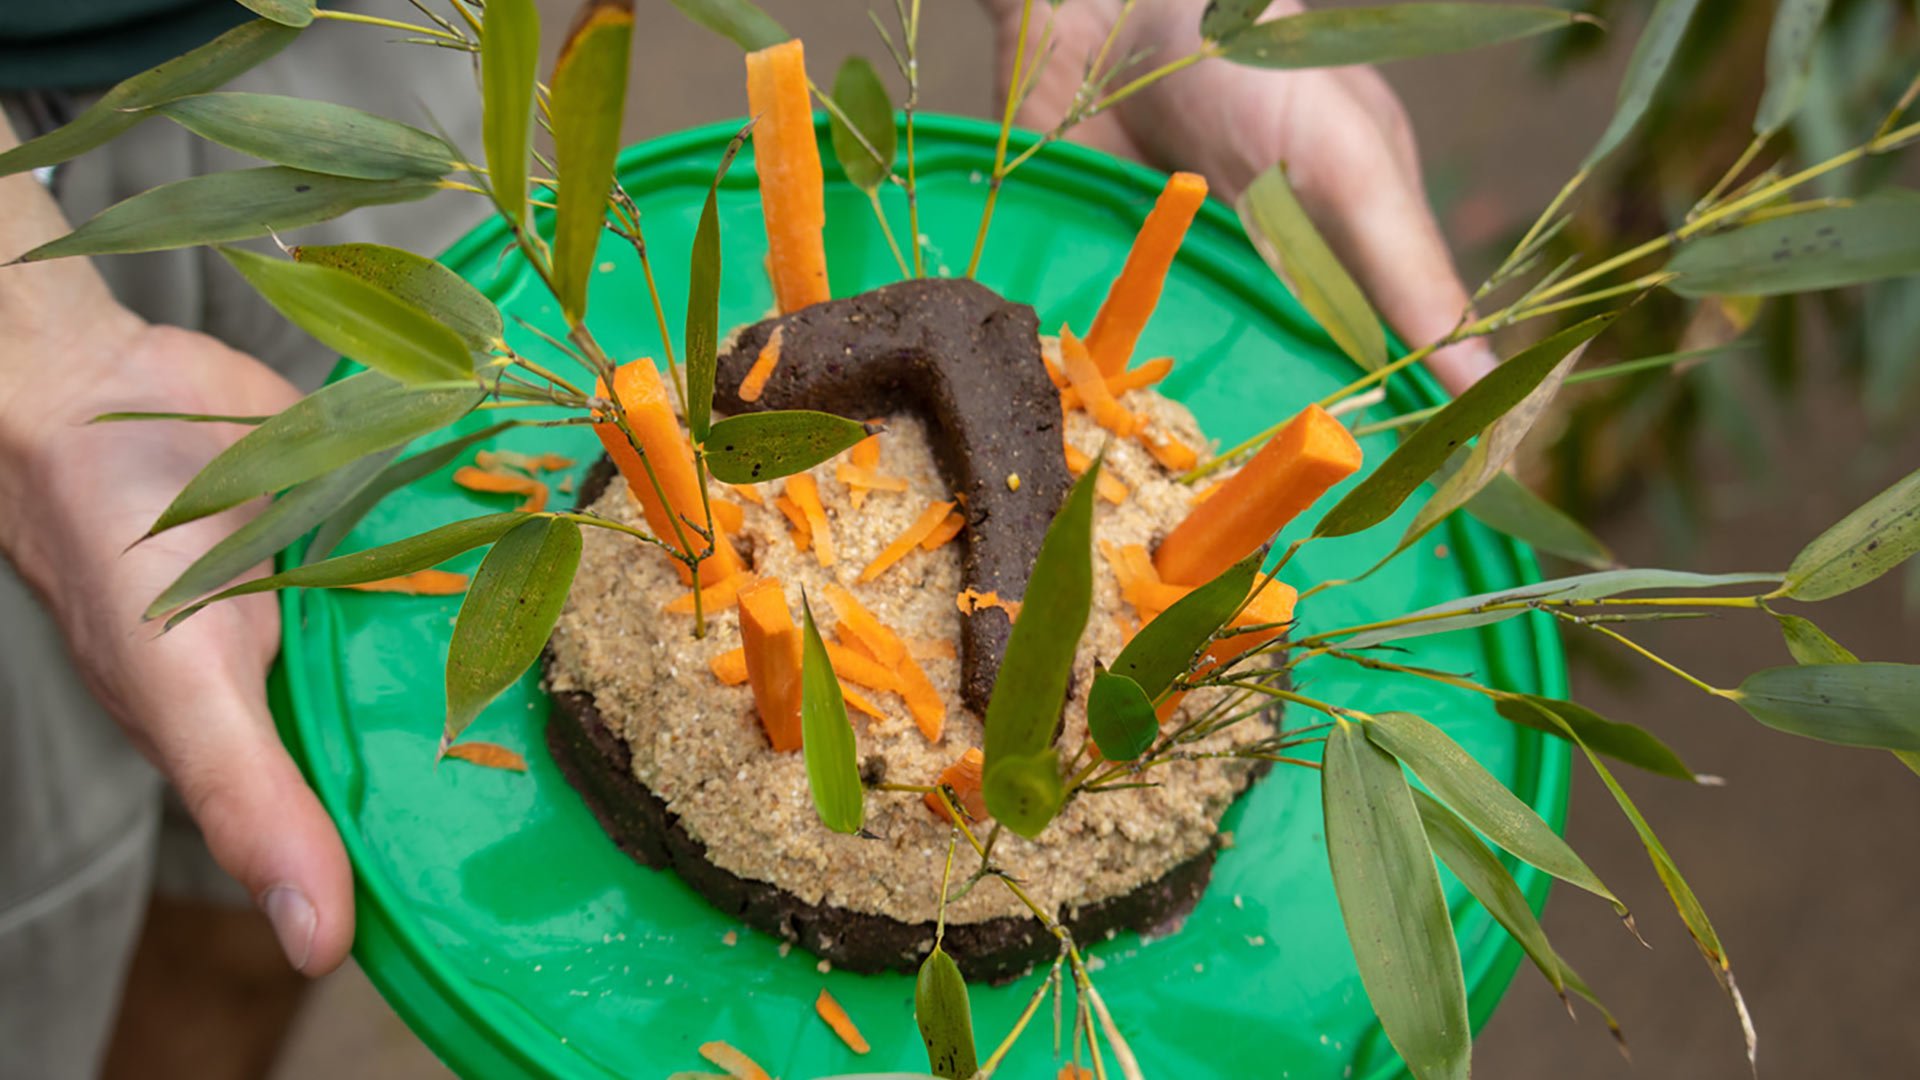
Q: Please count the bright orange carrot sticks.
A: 7